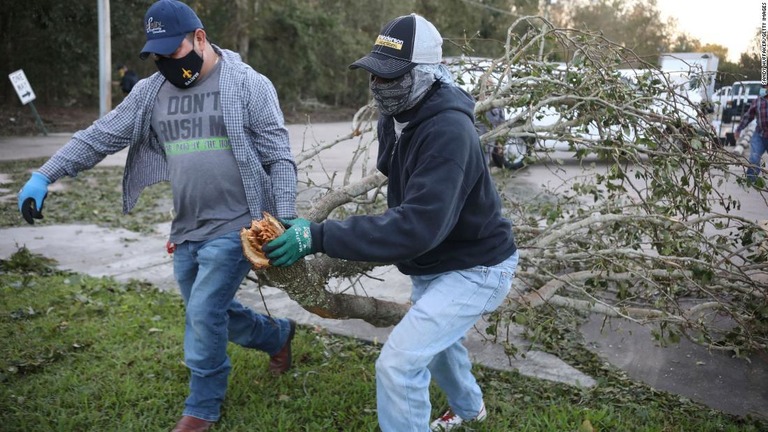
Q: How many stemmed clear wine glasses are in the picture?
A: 0